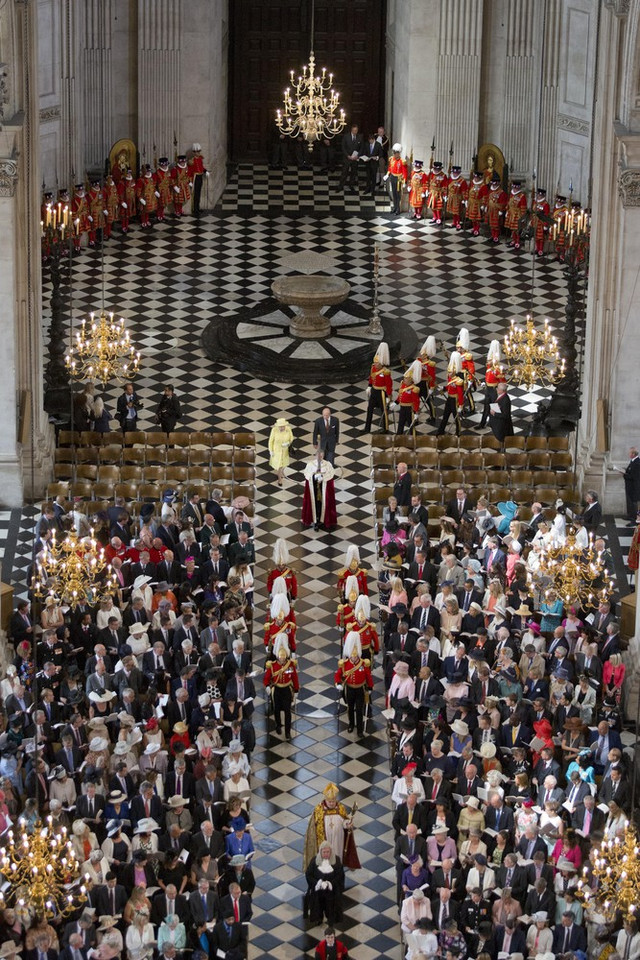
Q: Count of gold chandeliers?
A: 7